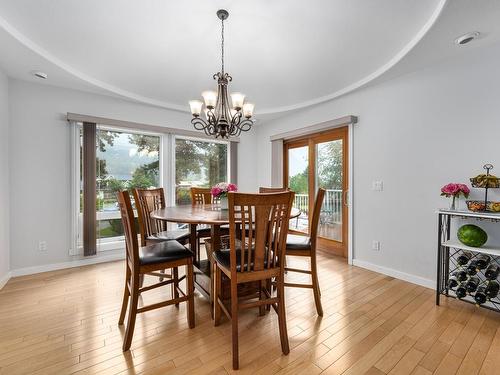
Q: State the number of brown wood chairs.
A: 6